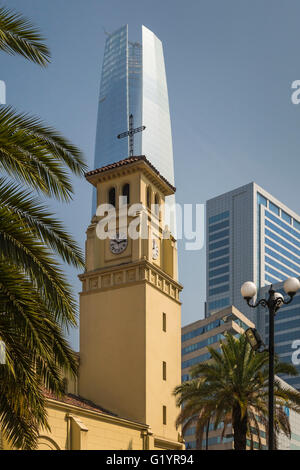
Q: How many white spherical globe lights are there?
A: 3